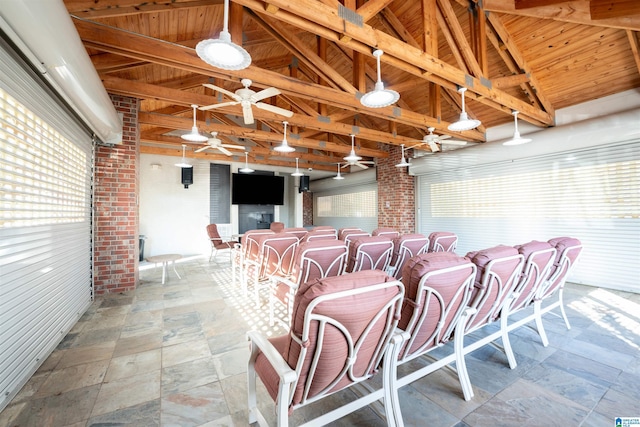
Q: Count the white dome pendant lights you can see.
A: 12